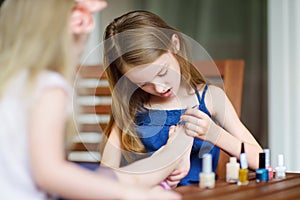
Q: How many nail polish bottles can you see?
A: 6